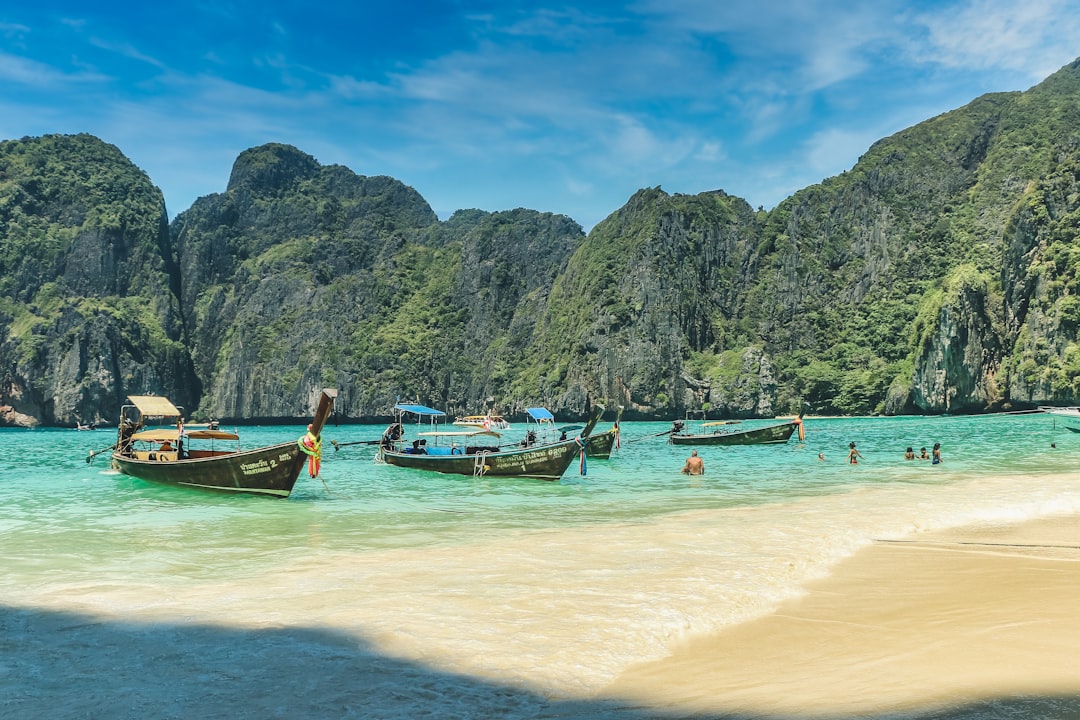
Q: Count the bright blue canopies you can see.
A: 2